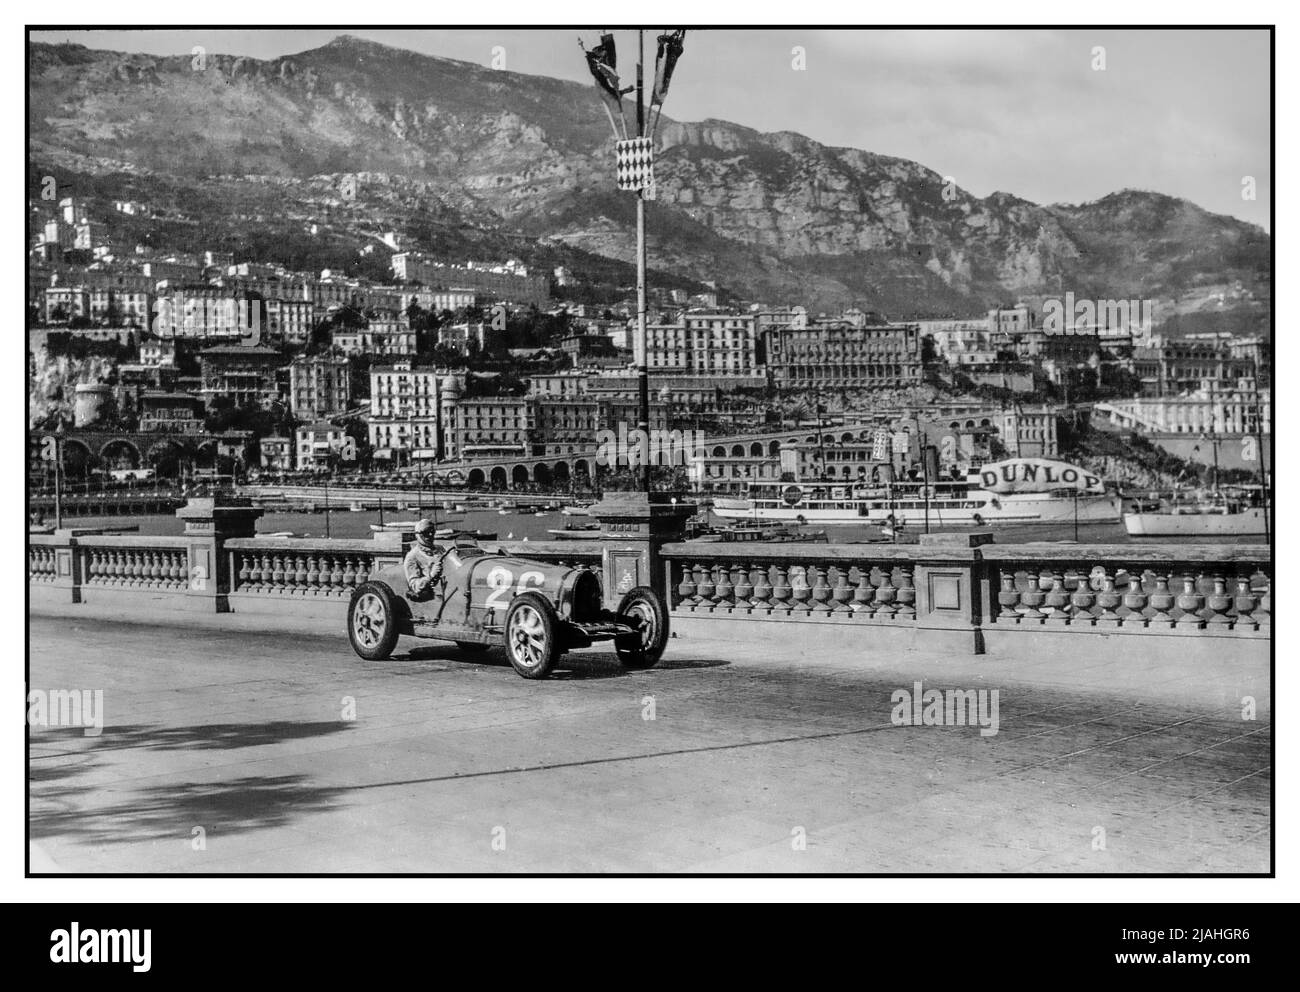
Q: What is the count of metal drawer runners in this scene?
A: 0